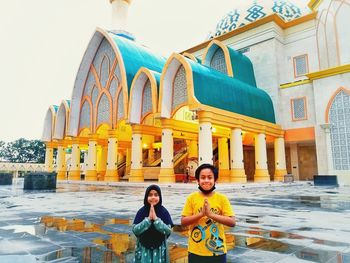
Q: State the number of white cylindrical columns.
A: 11